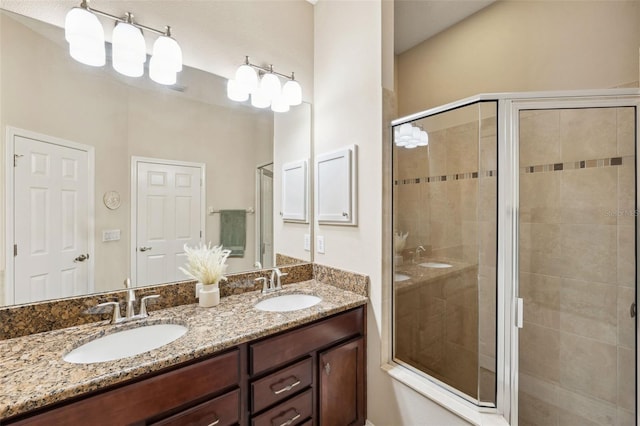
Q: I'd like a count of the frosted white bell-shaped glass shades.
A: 6